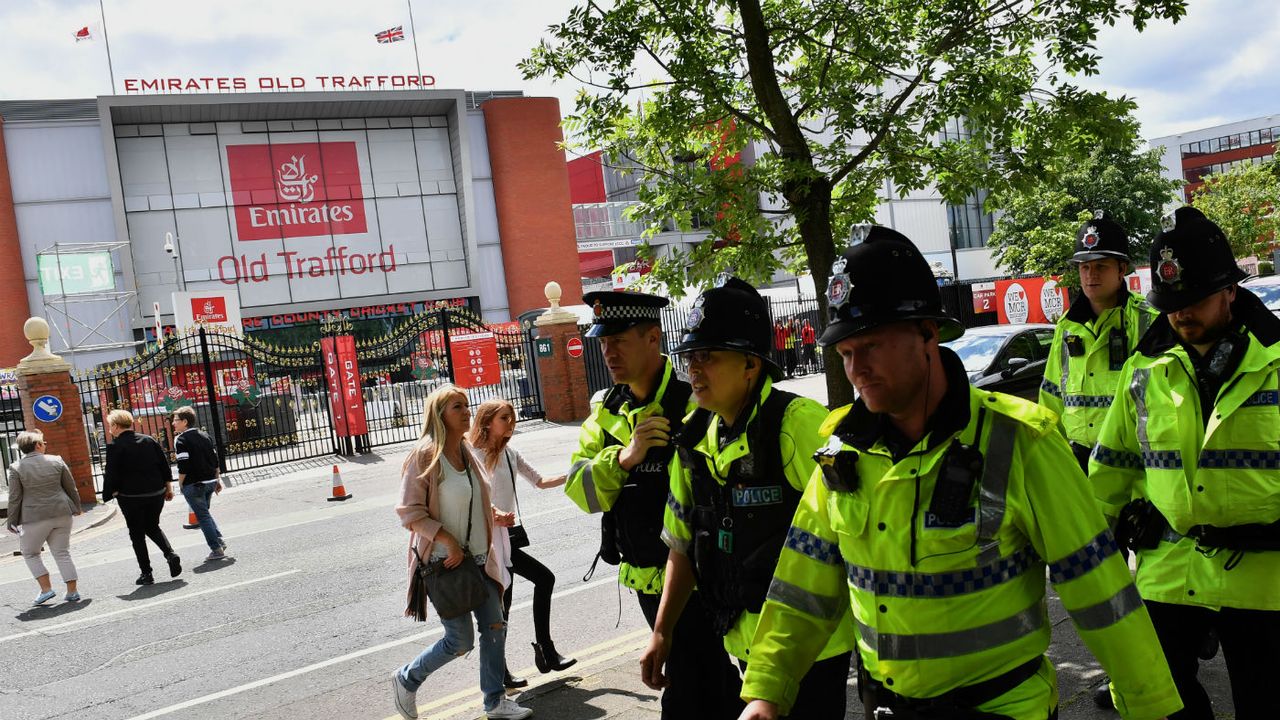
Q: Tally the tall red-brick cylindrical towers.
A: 2